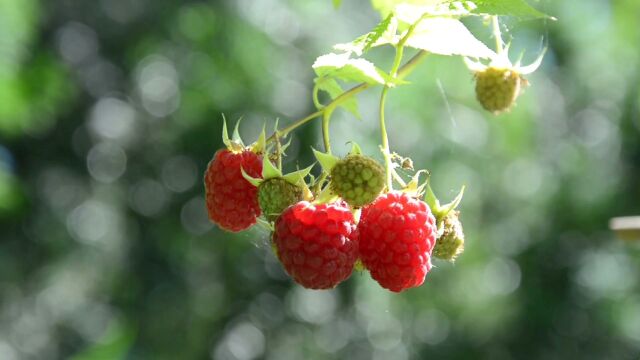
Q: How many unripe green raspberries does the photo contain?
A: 4